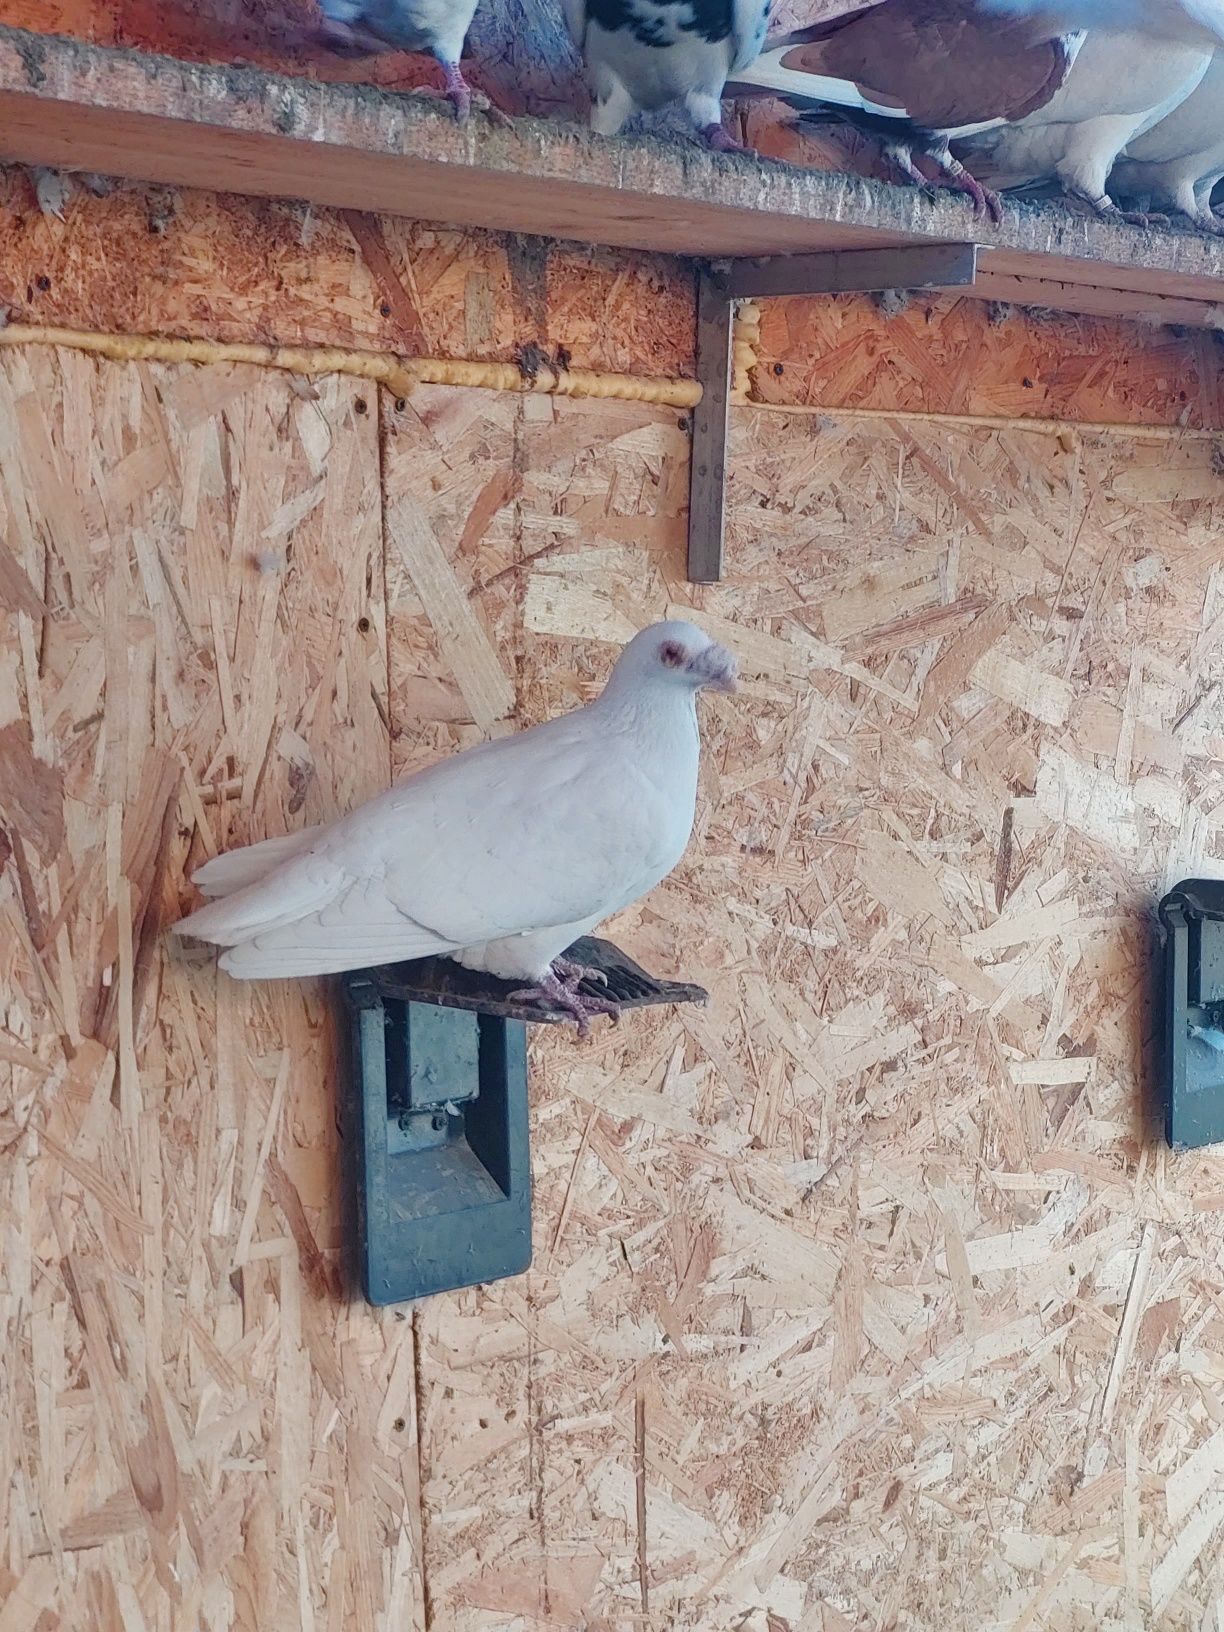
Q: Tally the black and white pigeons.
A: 1